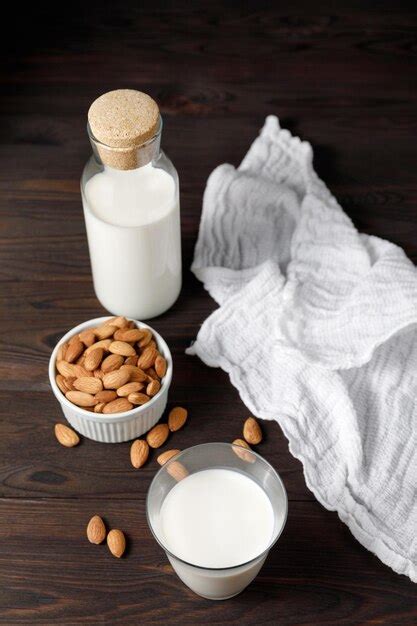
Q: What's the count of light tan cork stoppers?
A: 1